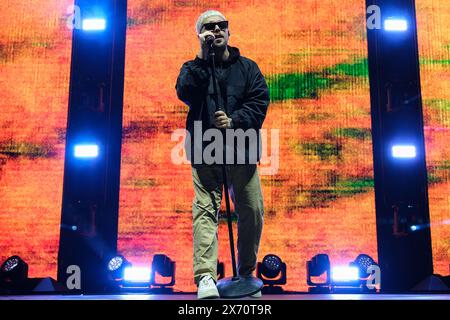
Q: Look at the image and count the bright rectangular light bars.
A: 6